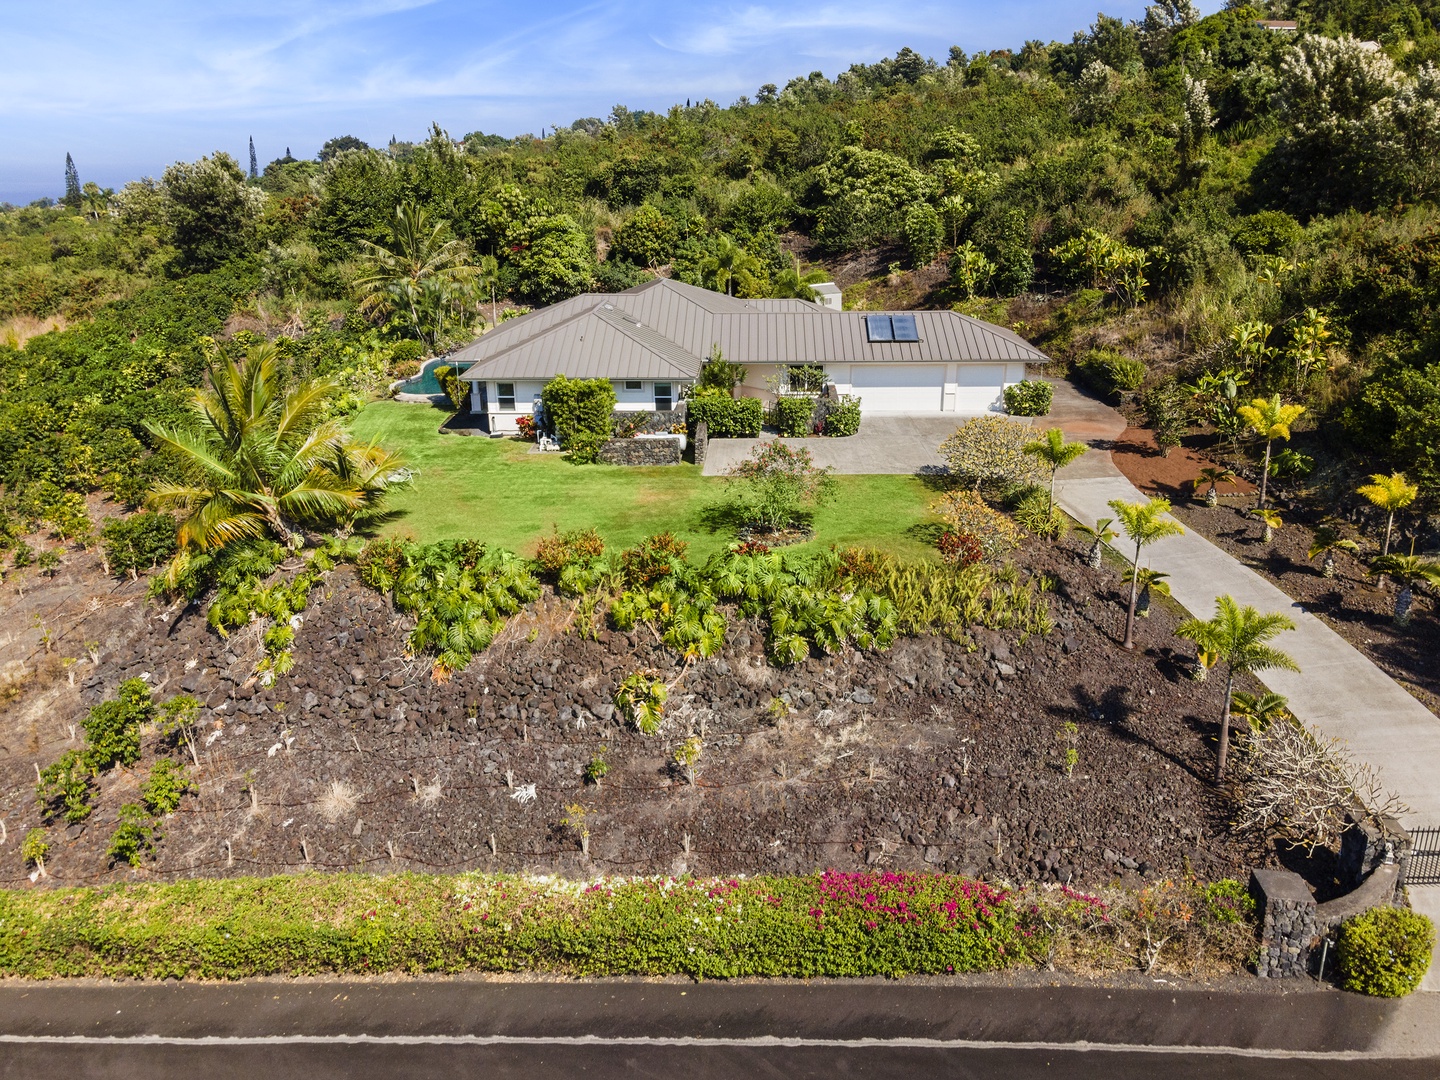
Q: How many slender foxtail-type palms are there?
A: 5